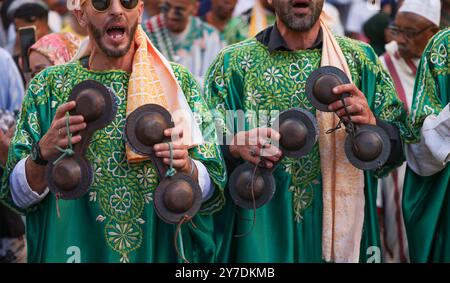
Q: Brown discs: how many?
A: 8